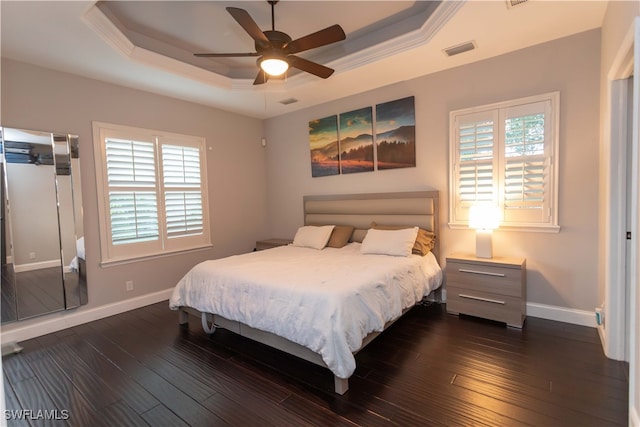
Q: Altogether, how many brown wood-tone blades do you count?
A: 5